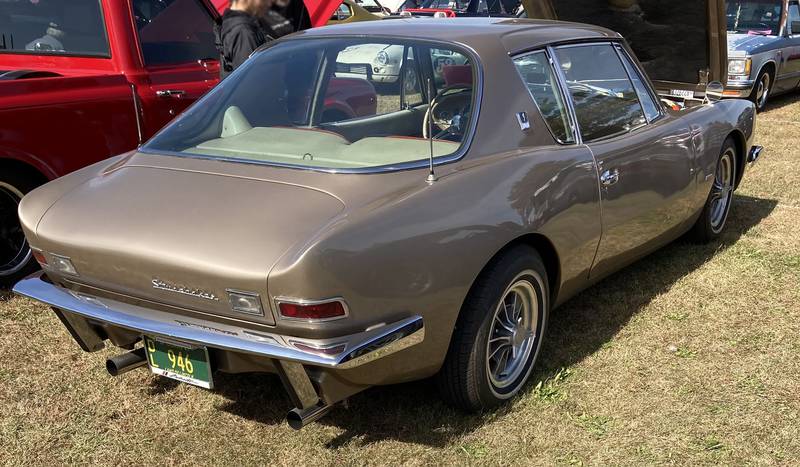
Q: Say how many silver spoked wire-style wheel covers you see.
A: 2